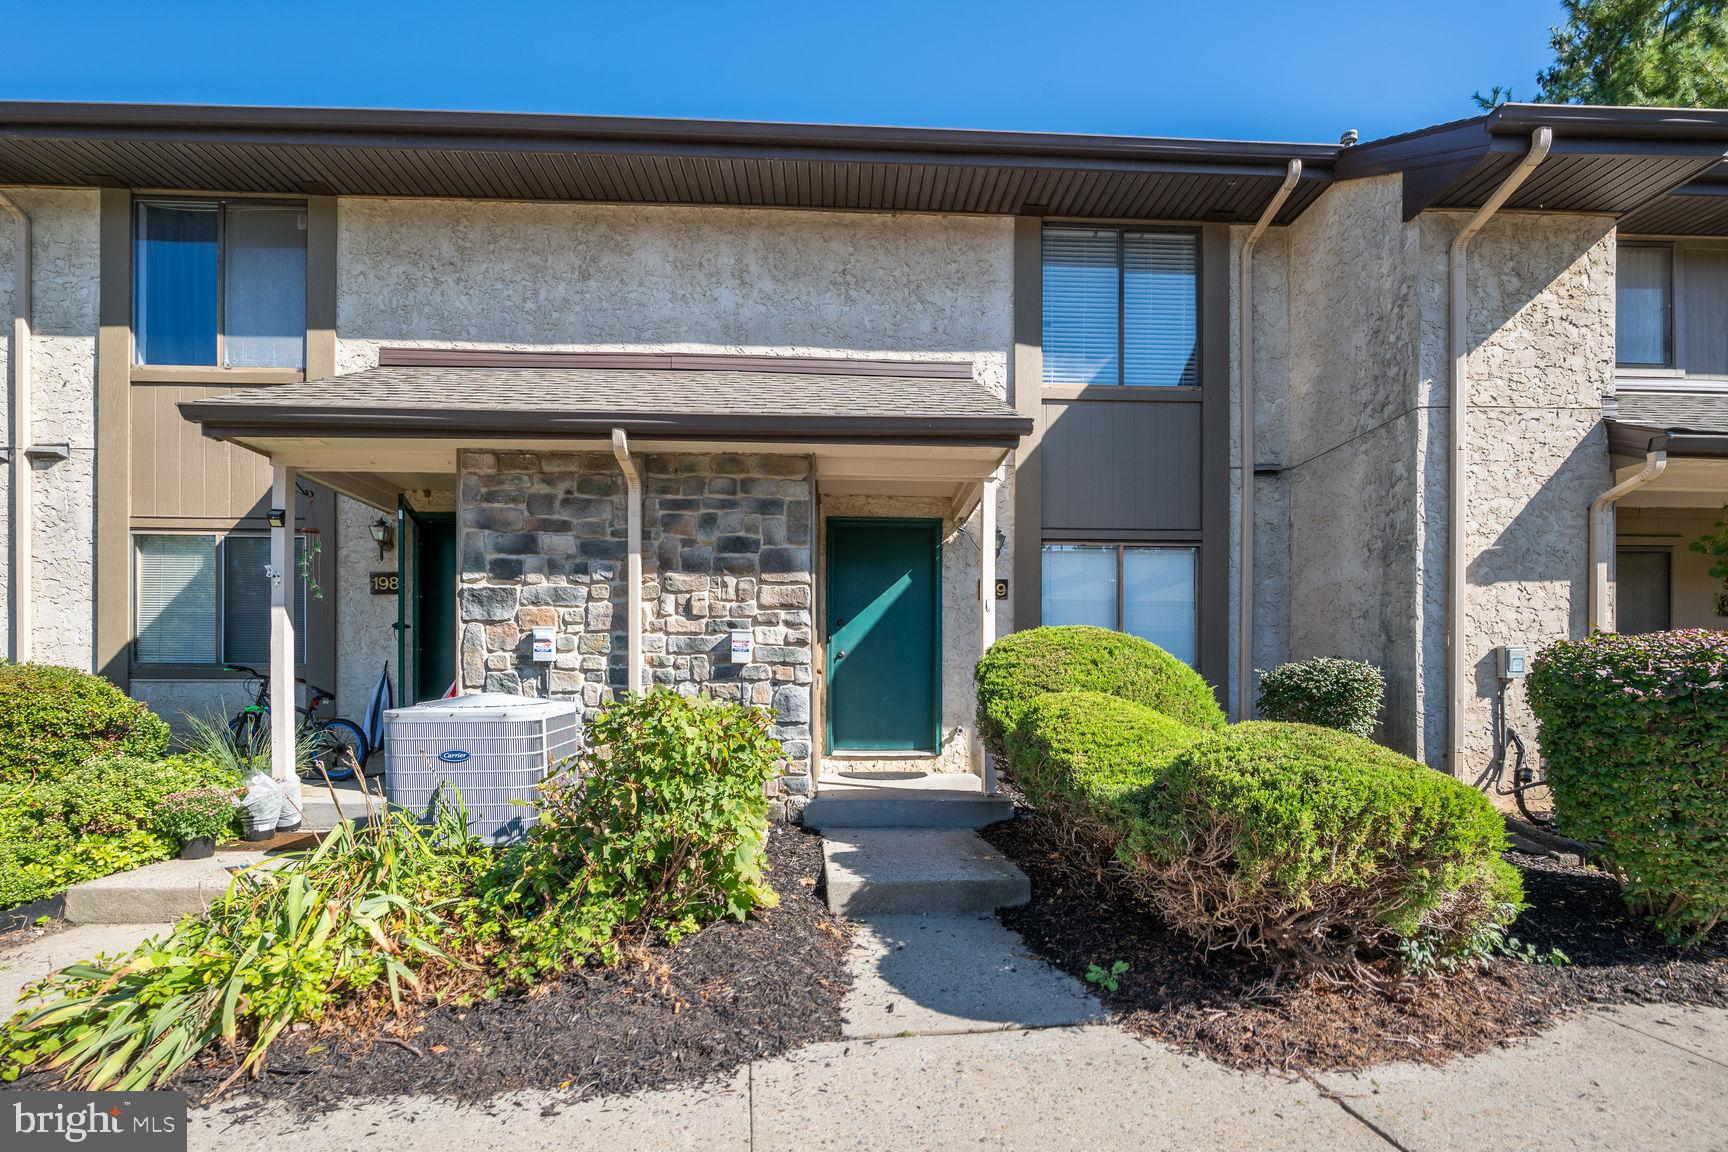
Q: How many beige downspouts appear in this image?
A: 5